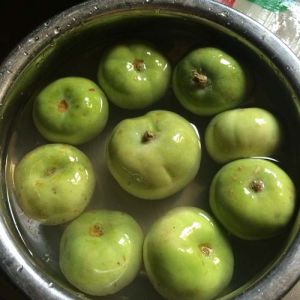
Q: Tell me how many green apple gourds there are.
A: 9